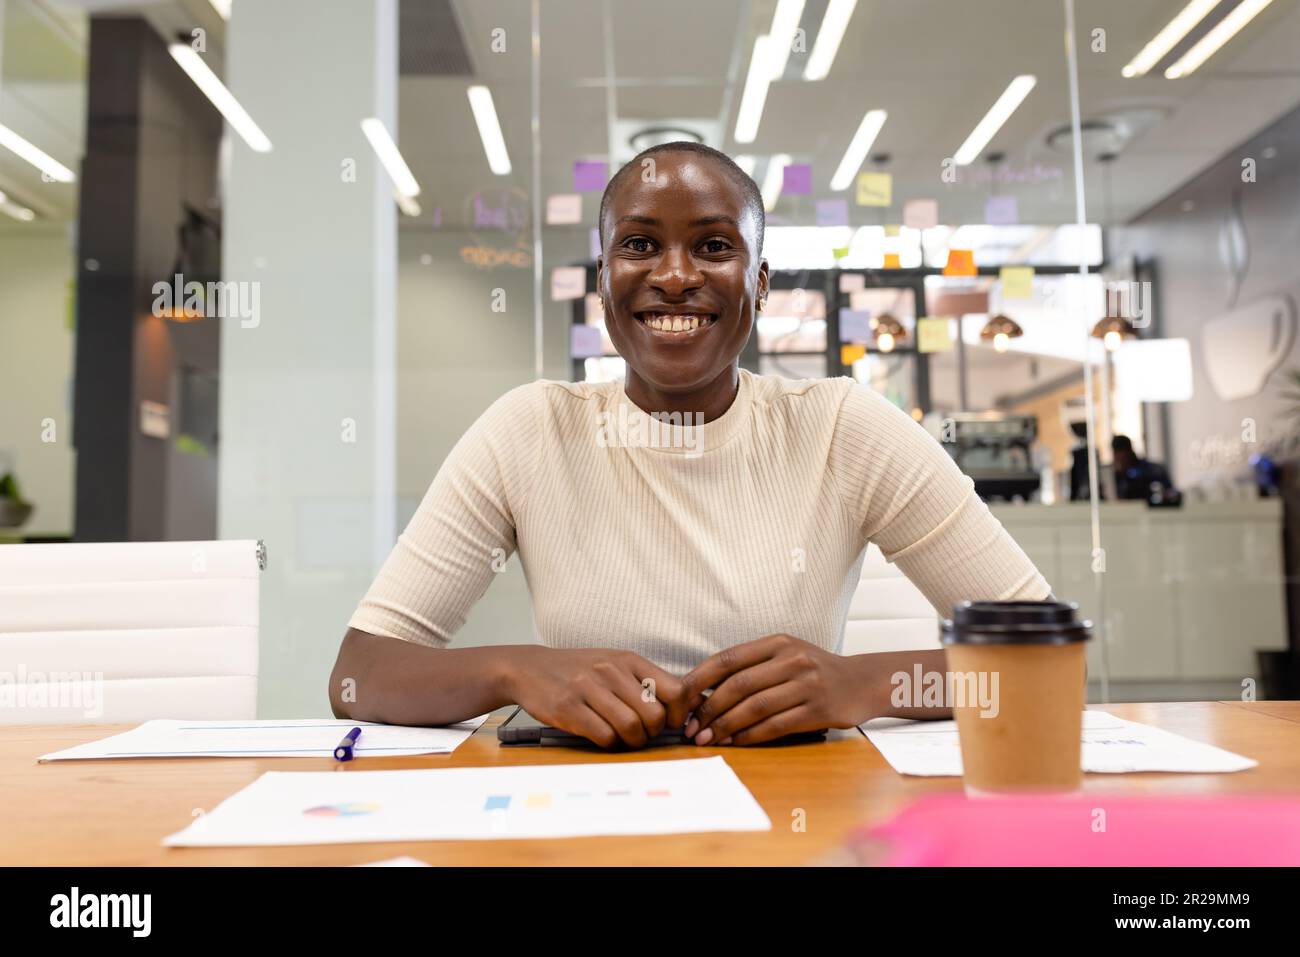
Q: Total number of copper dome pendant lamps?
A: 3